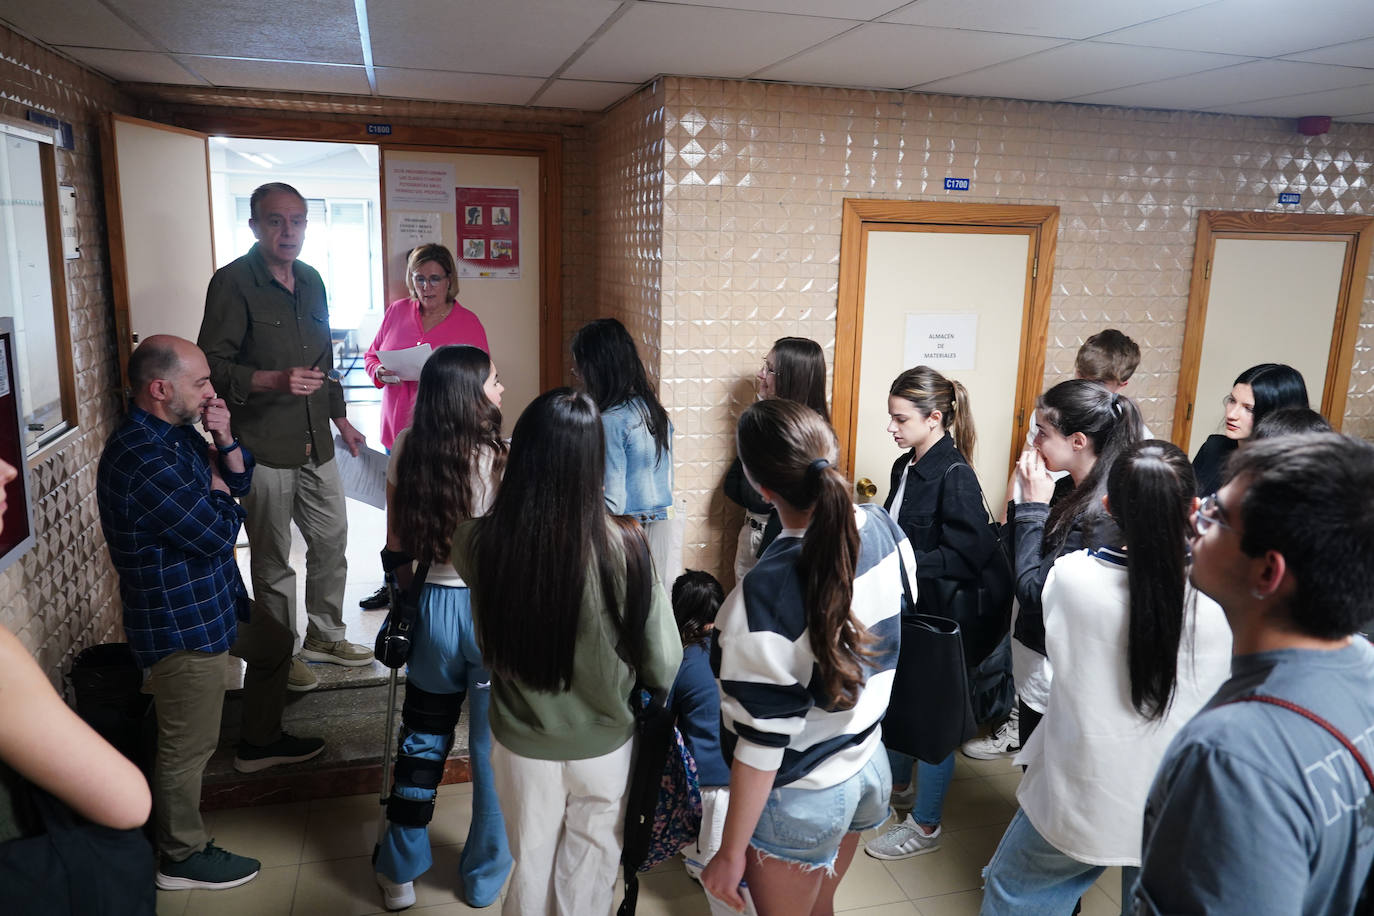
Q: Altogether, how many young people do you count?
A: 14